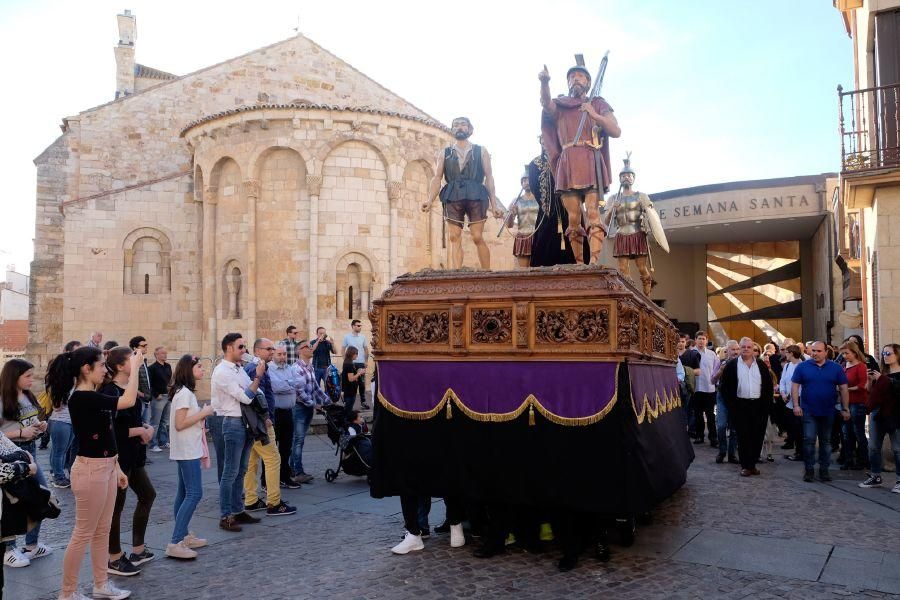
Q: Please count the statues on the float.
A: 5